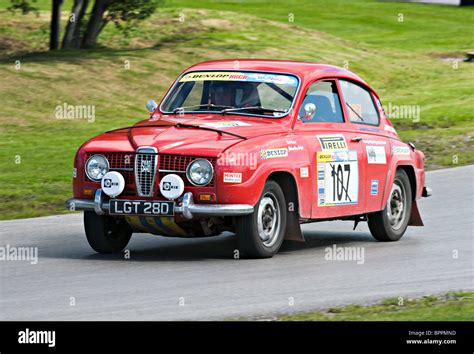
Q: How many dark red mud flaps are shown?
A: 2